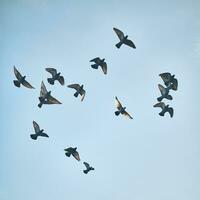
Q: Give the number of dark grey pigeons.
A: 13